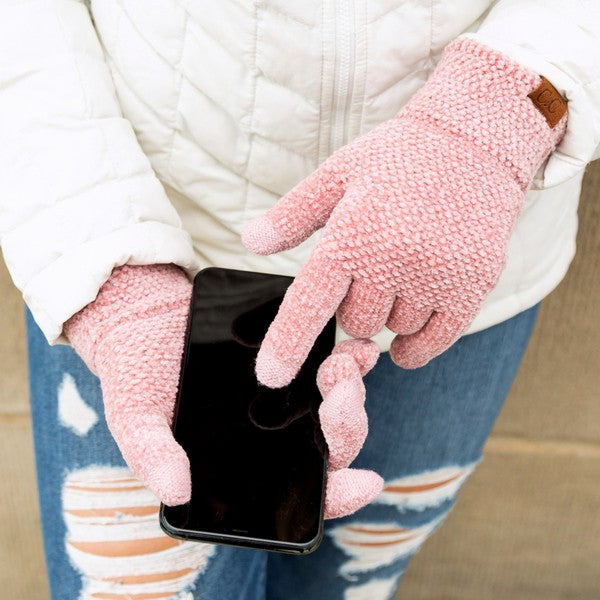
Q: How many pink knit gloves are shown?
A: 2